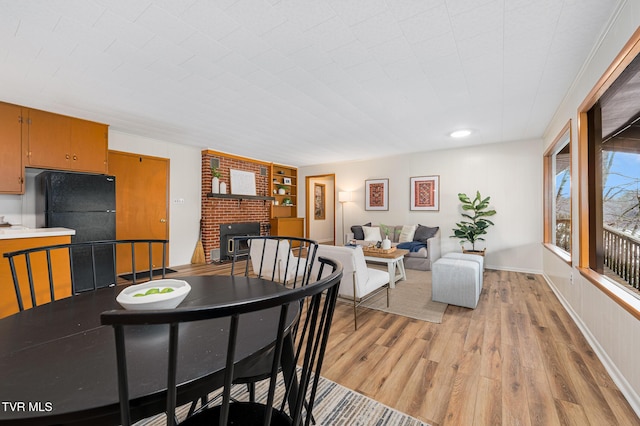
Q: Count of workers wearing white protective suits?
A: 0